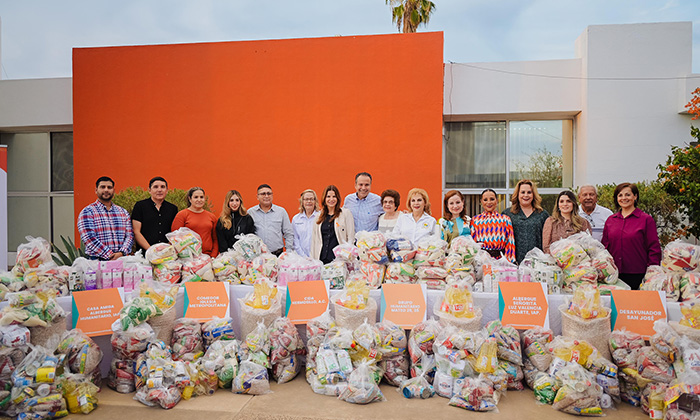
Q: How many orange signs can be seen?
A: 6